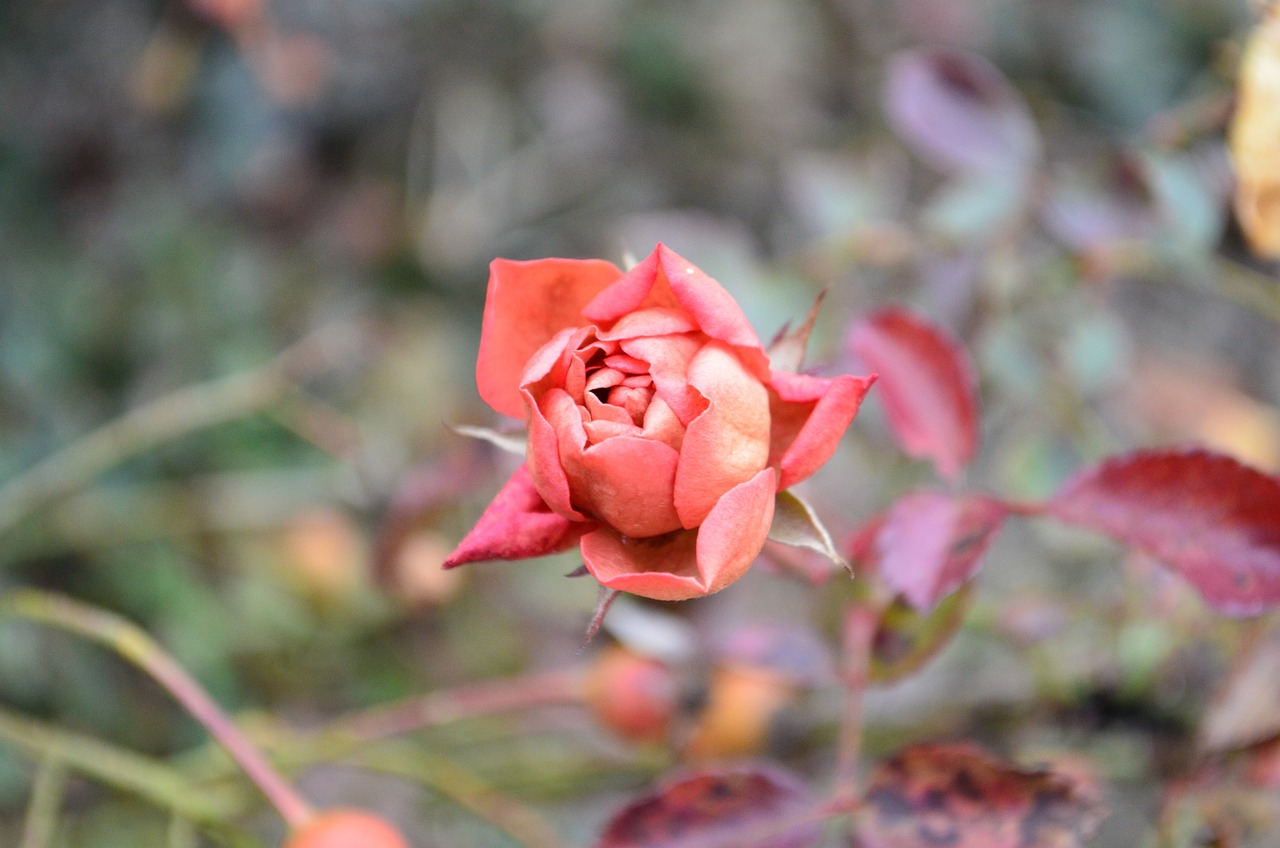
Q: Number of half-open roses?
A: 1